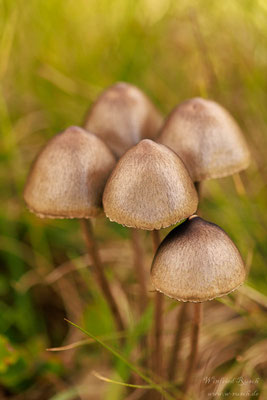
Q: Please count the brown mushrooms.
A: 5